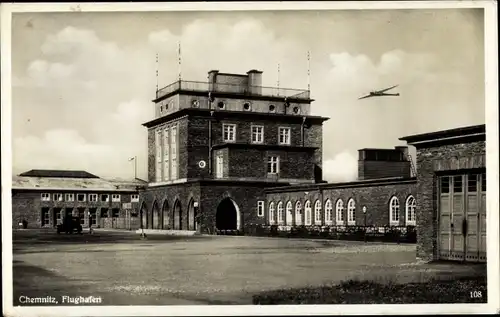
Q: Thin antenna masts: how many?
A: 4